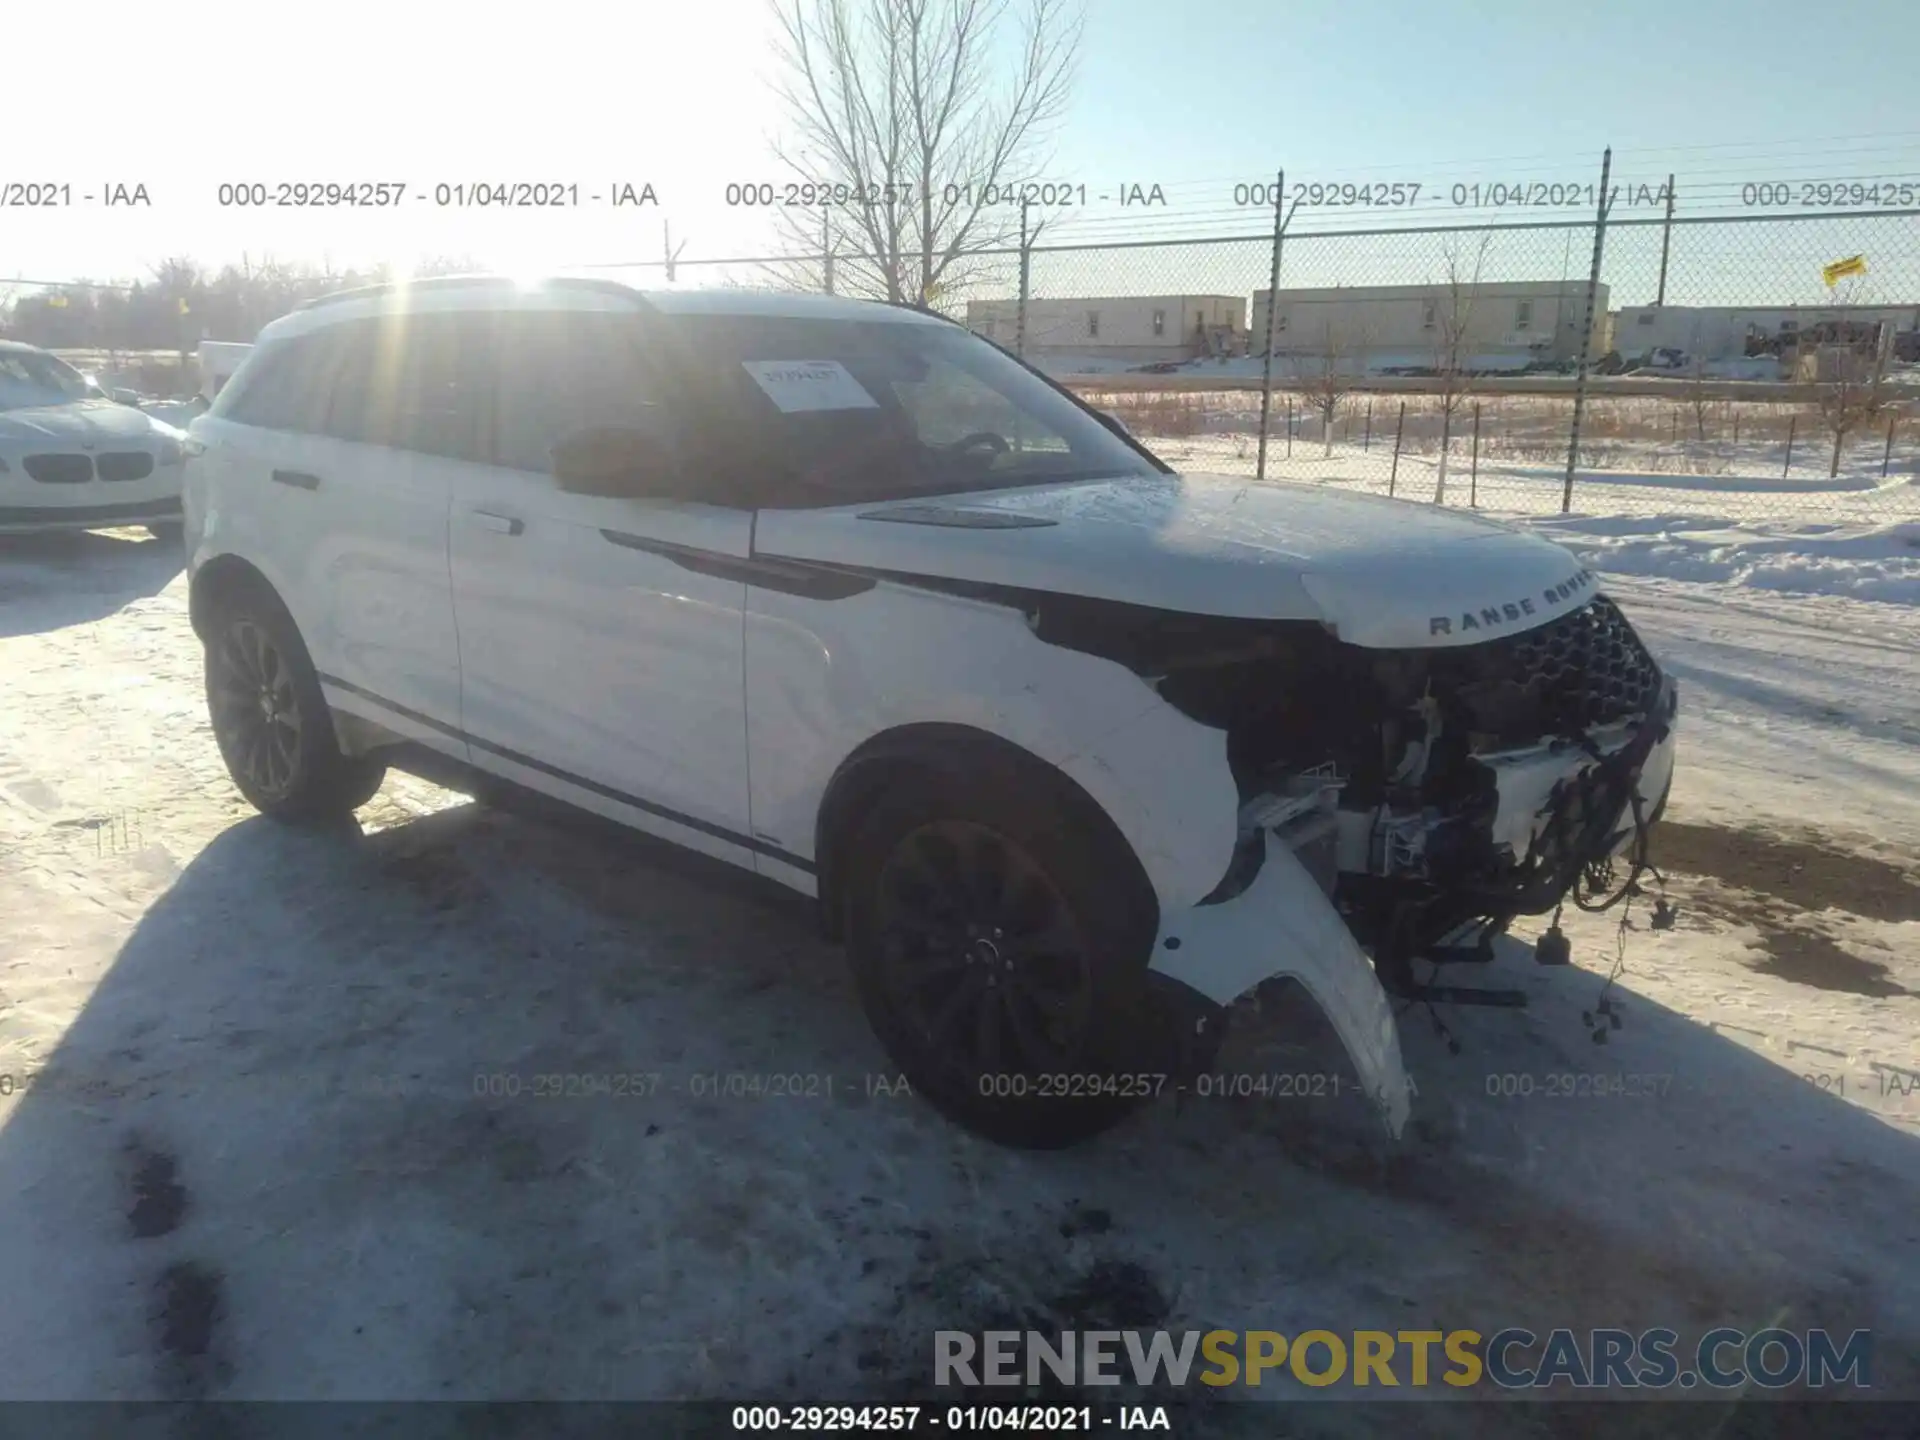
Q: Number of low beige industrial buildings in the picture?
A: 3